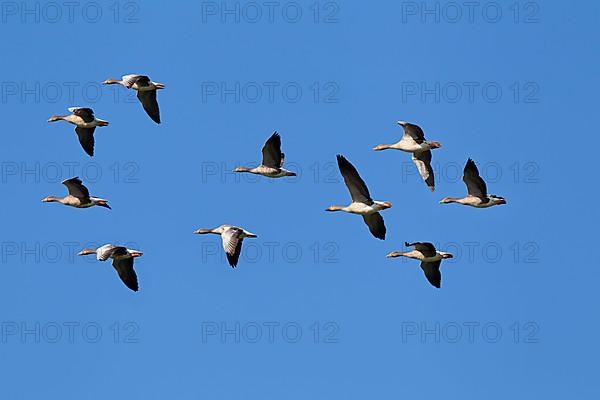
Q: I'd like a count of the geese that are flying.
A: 10